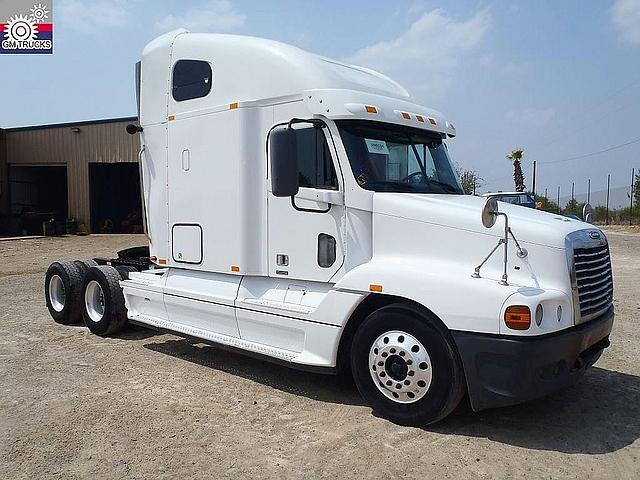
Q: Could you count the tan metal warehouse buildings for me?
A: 1